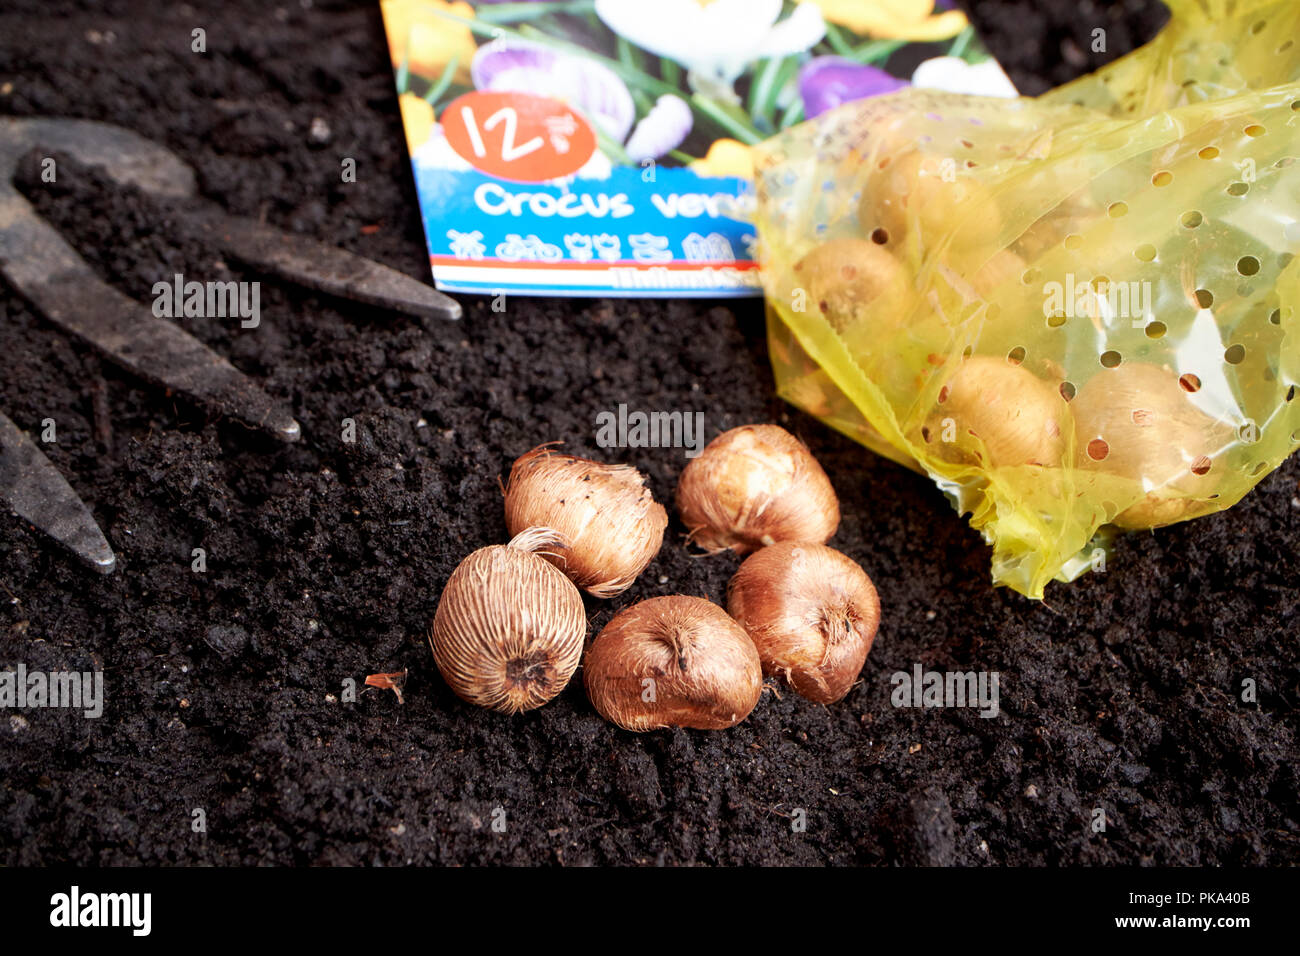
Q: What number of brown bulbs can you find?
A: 5